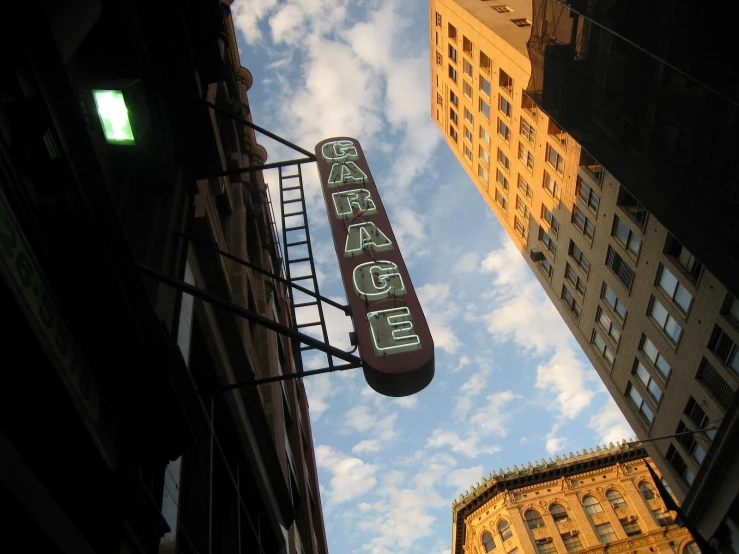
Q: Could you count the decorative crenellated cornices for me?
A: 1